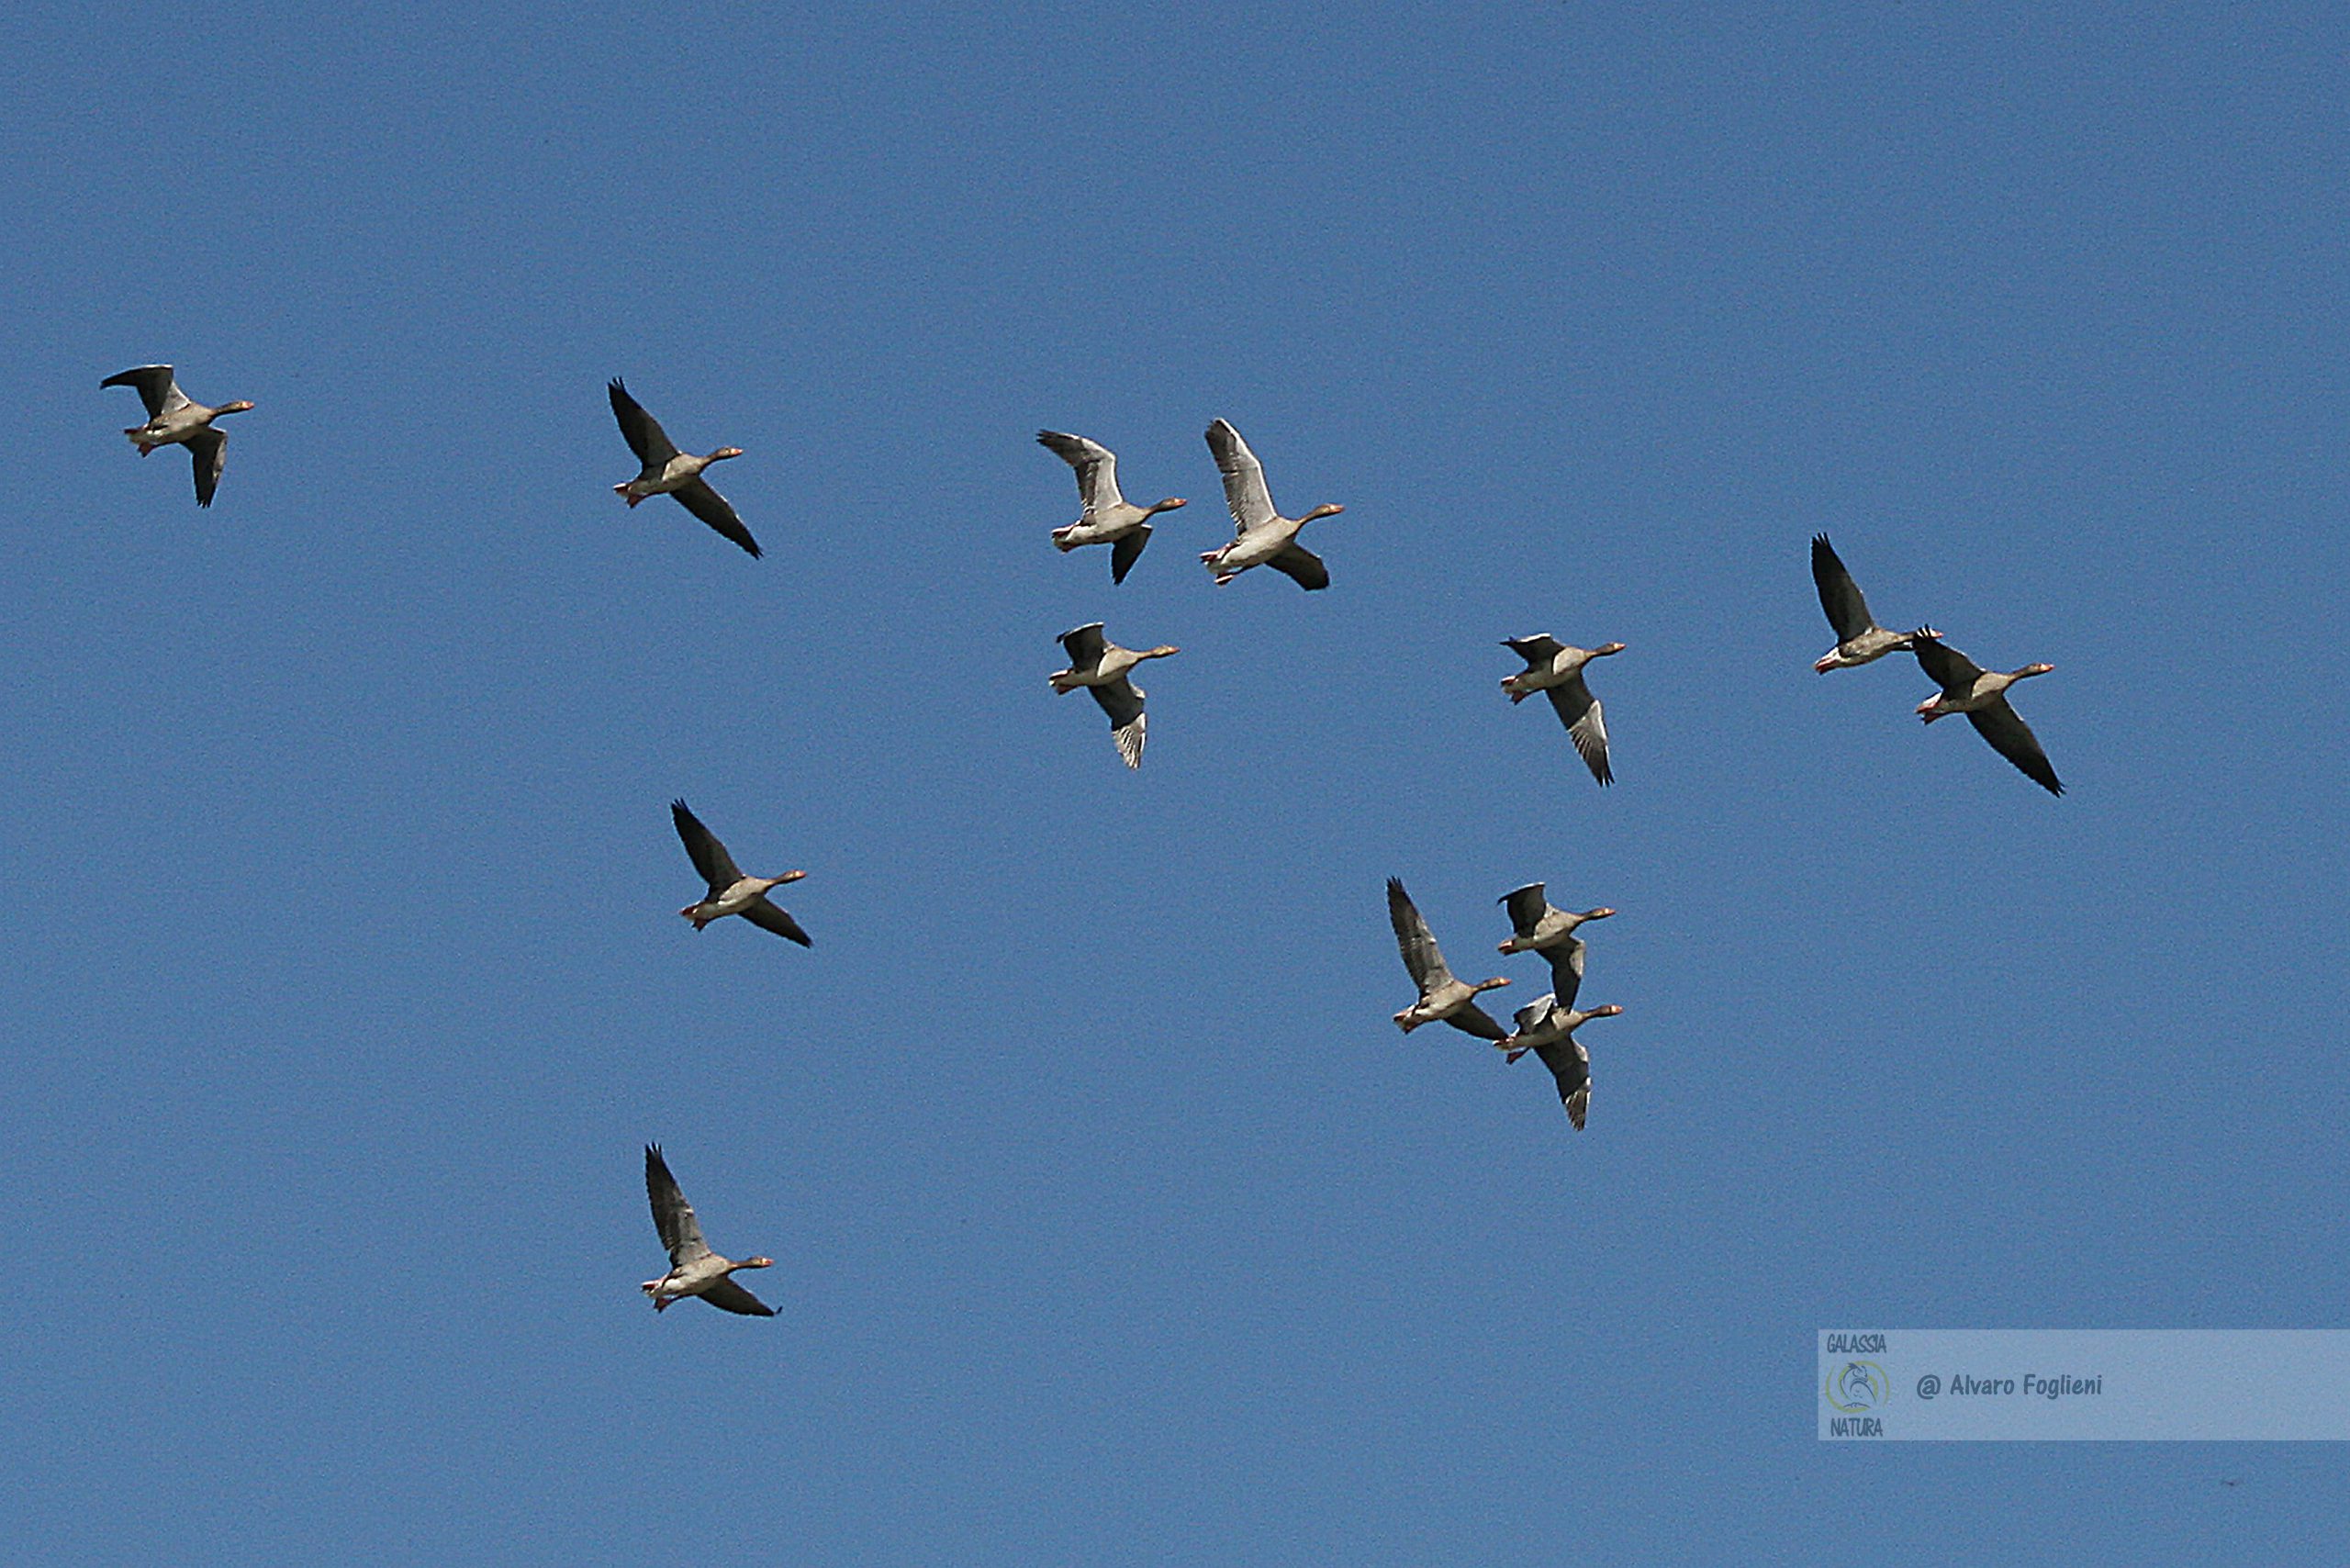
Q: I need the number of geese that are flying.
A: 13